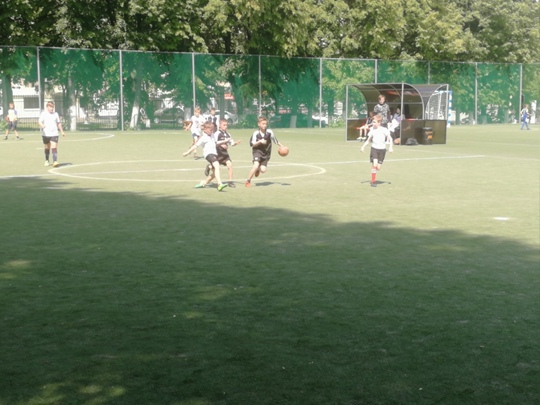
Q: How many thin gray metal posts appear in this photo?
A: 9